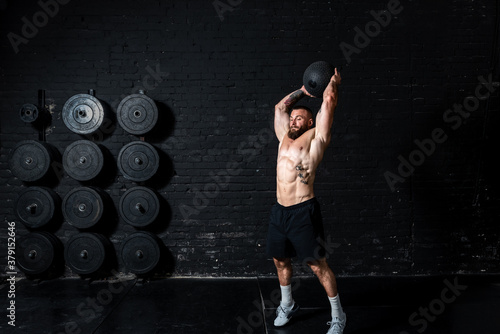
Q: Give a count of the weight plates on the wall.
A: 12